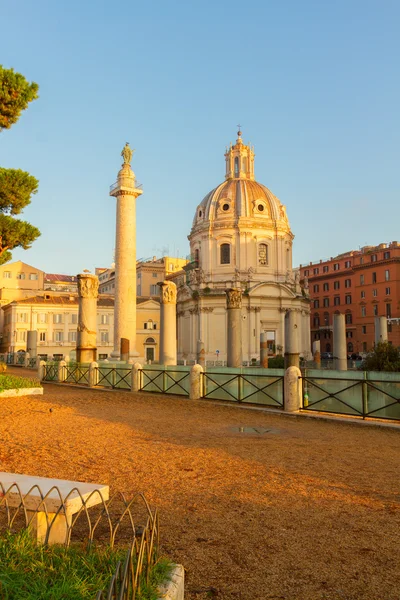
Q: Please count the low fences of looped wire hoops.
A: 1